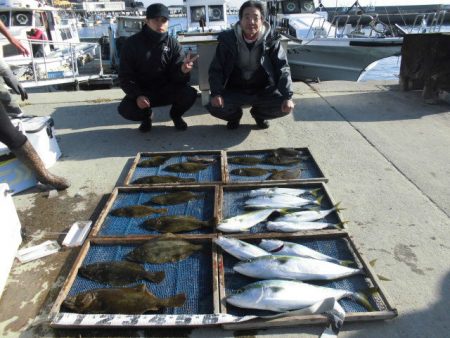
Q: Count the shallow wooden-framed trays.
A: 6